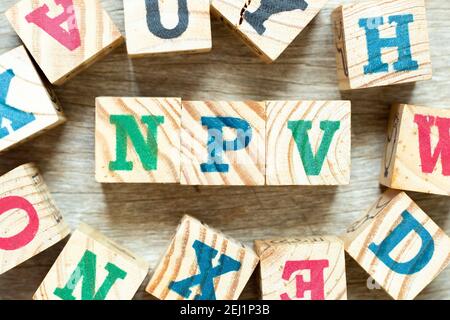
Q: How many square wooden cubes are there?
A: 14